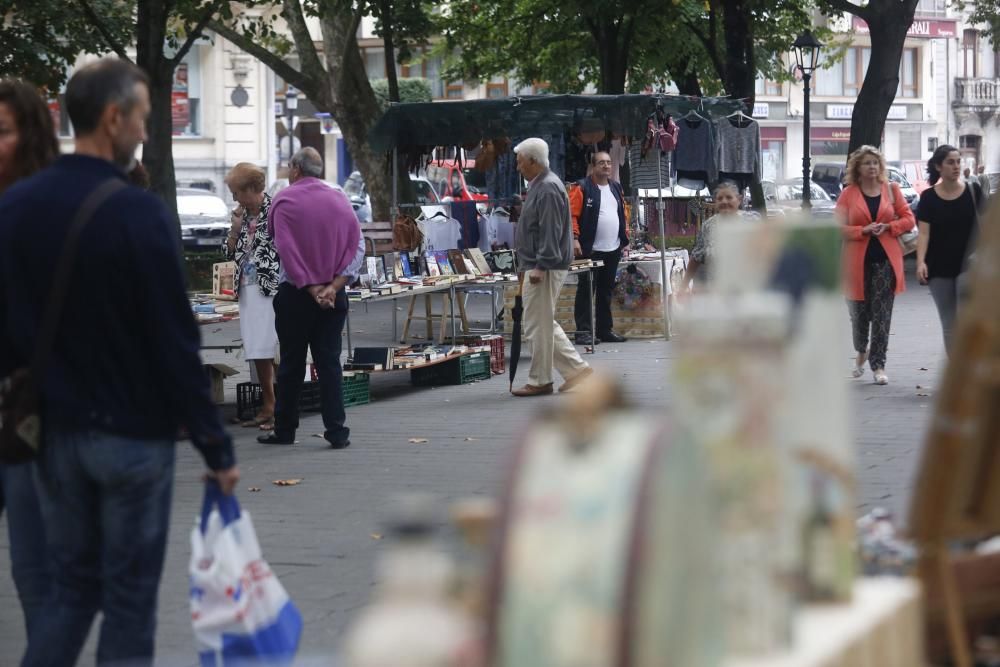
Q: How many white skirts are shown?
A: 1